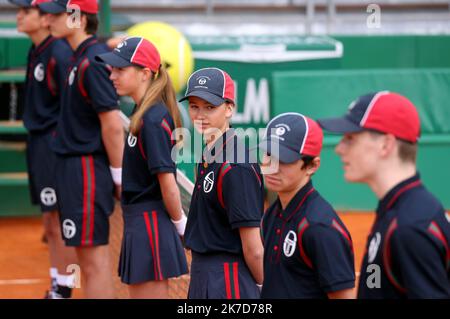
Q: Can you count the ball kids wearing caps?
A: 6